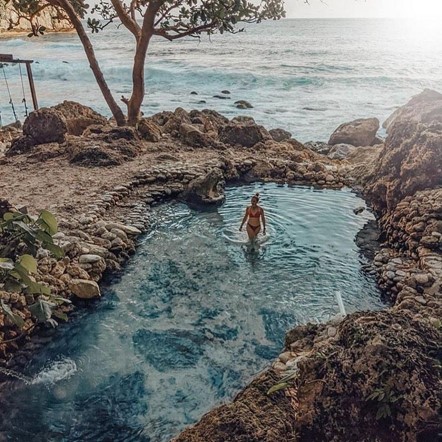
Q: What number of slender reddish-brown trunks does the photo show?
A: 2